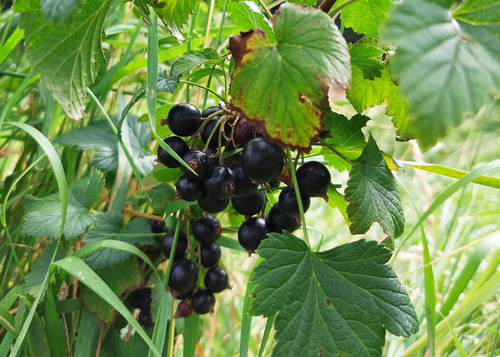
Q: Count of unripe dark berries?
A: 1